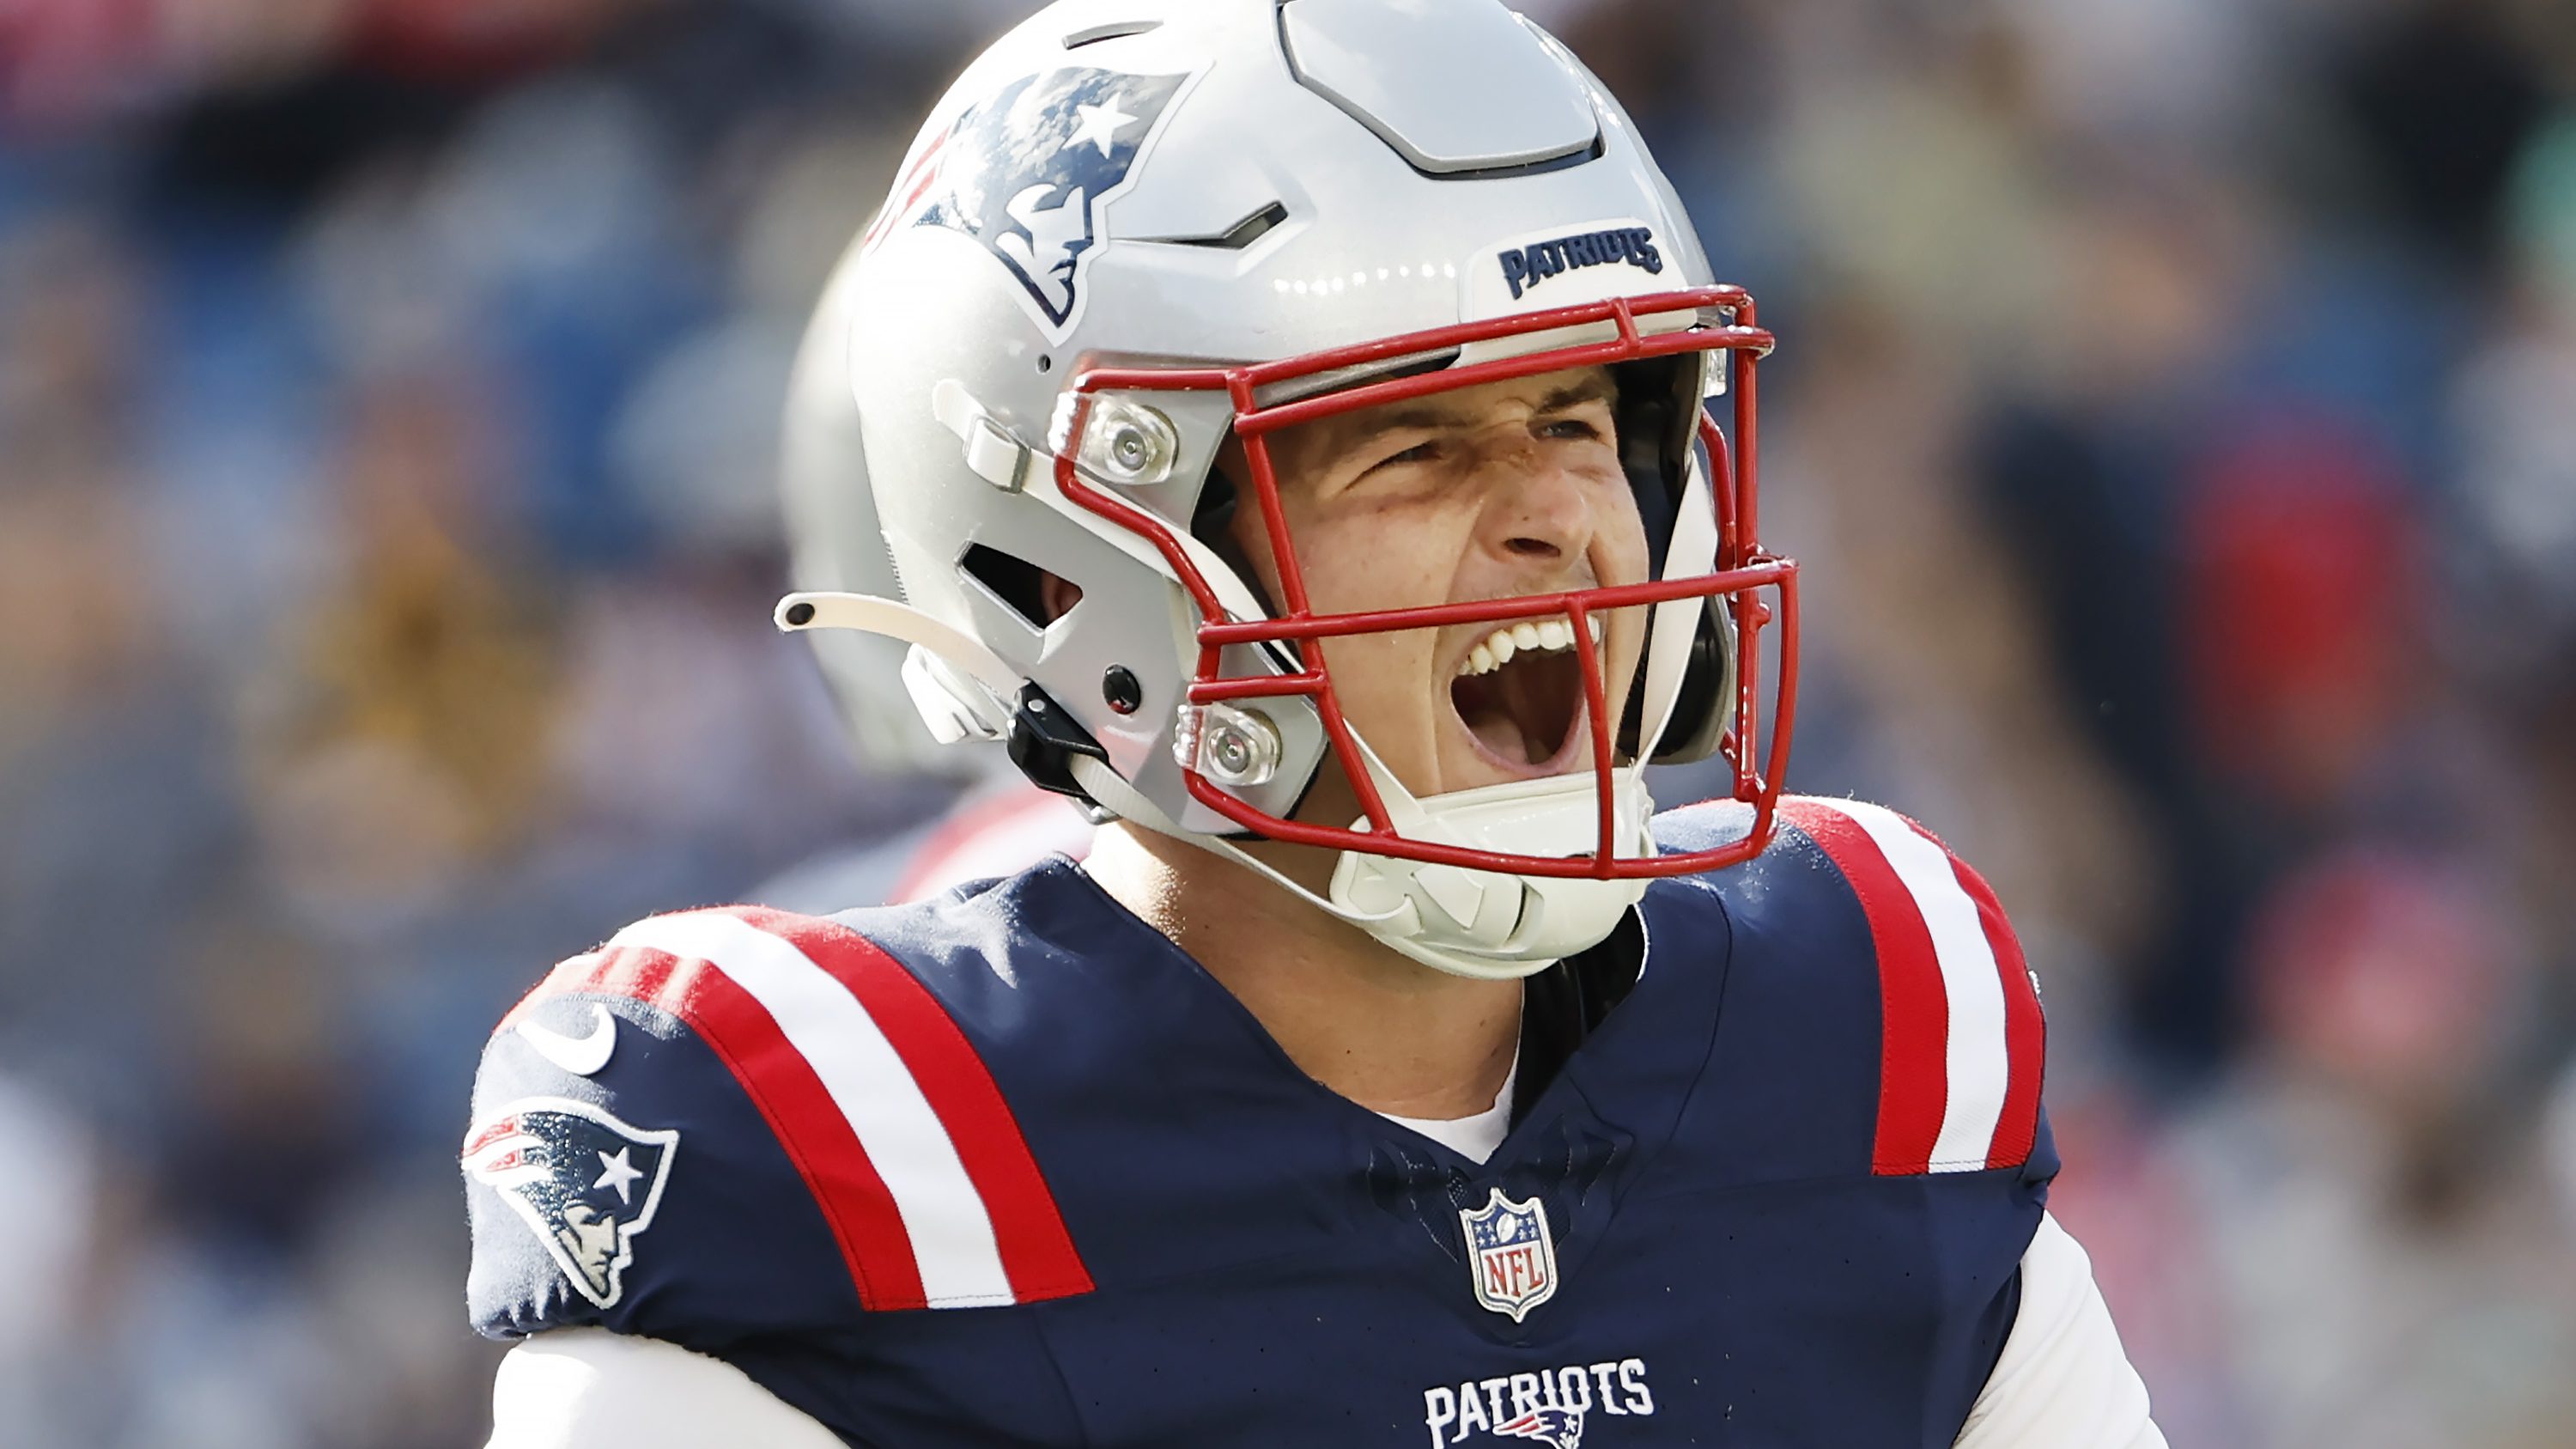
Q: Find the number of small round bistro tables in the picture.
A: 0